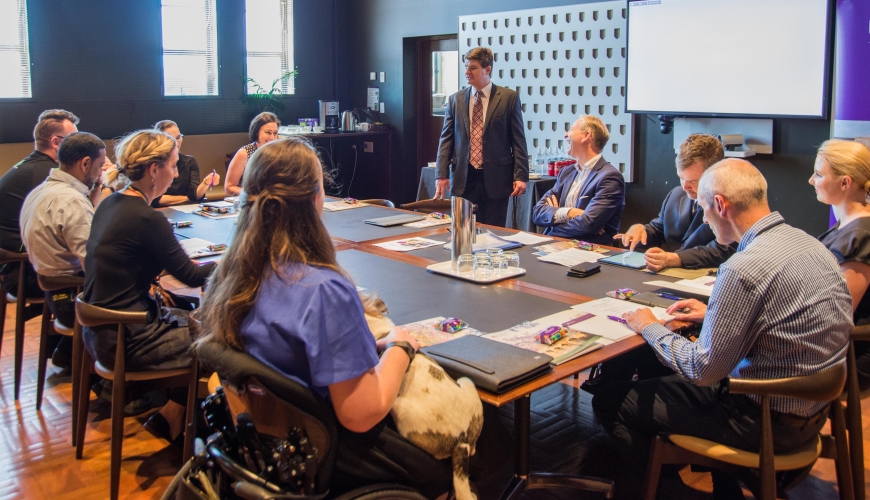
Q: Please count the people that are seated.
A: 10